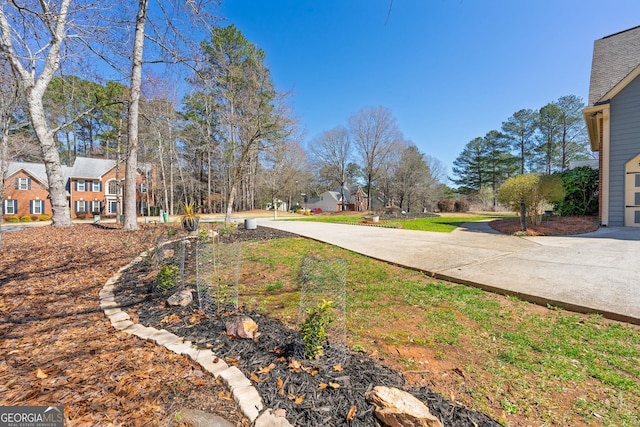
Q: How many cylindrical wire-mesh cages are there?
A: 3